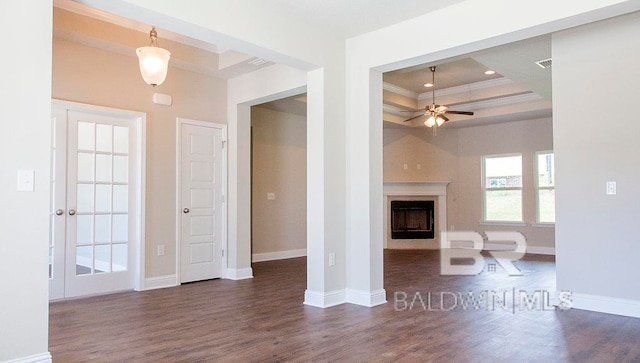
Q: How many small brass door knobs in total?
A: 3